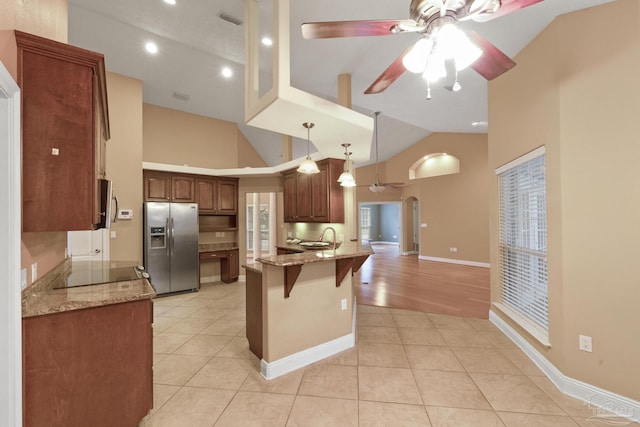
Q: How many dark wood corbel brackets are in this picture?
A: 3